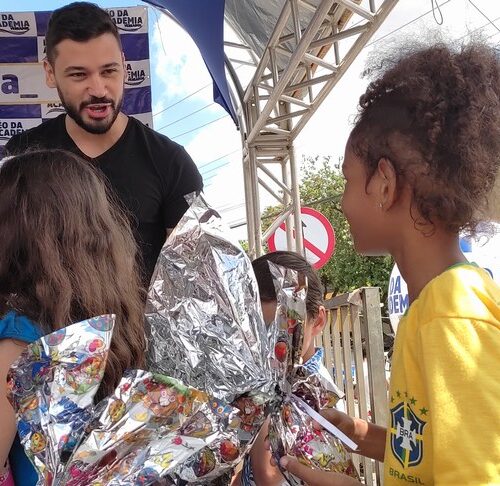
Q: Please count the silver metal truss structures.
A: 1